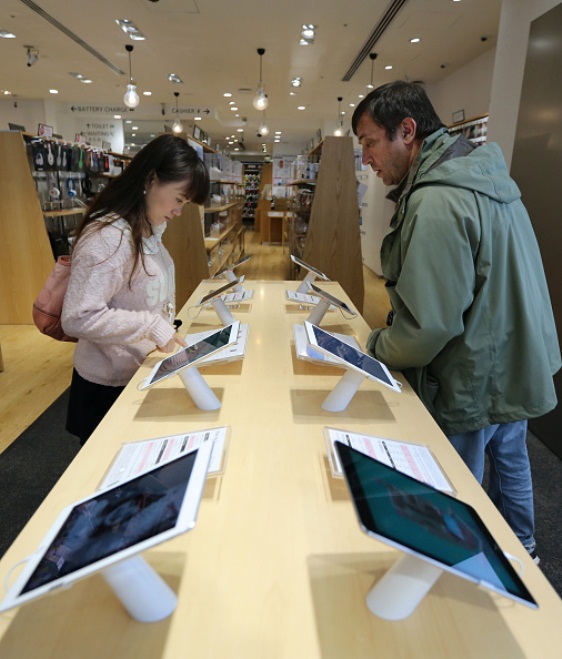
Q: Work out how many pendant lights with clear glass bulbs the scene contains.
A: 5